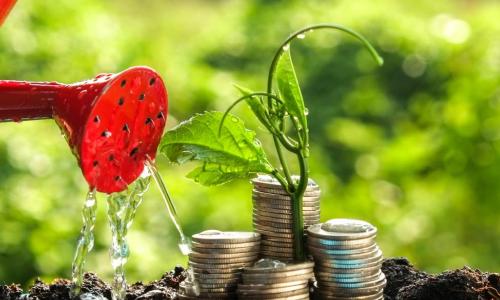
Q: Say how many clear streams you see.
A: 3